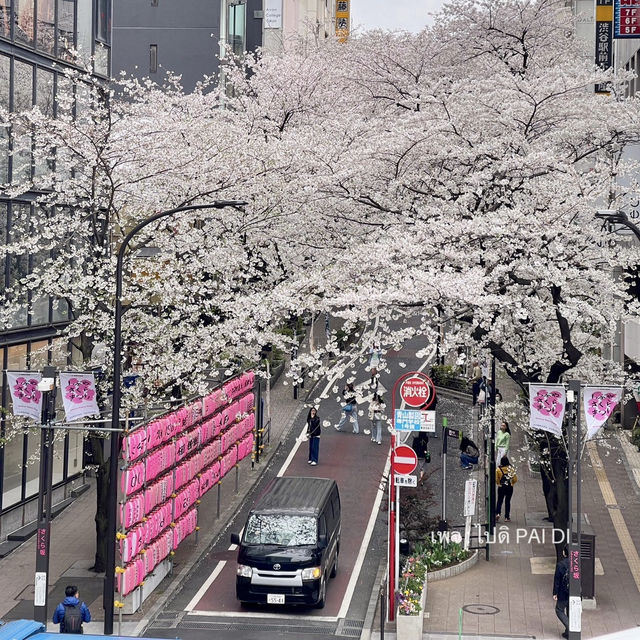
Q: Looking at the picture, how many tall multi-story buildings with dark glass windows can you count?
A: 1